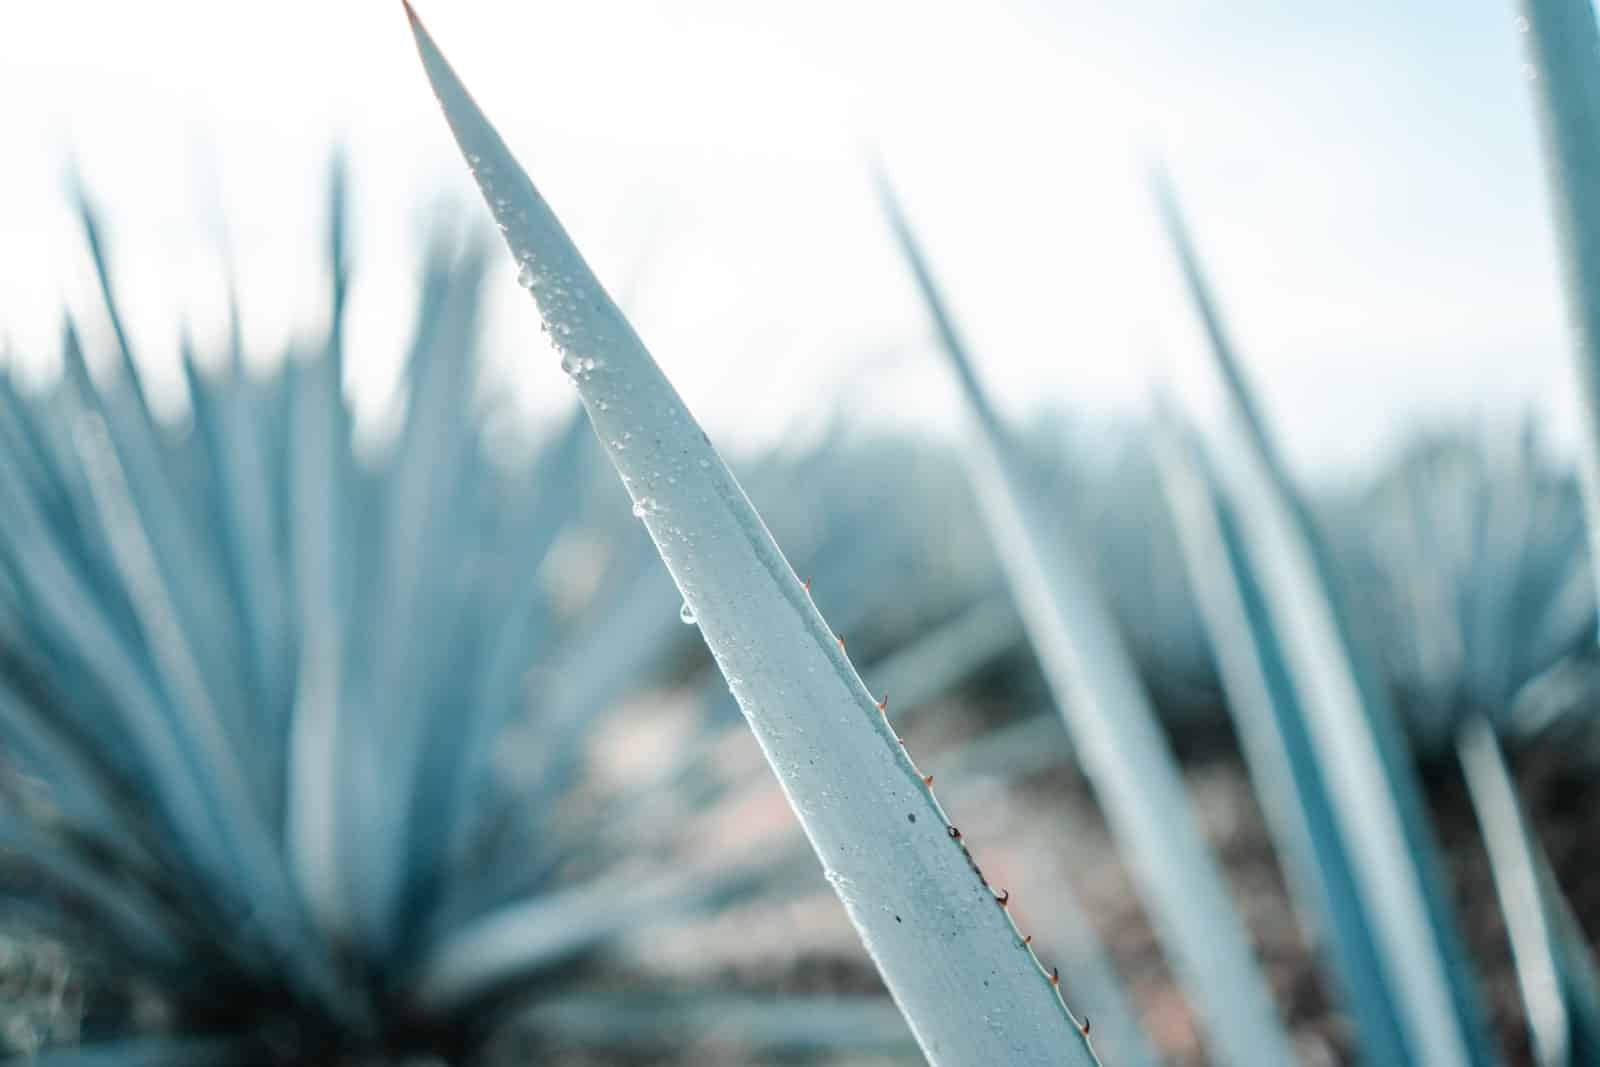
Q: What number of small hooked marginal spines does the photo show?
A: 10